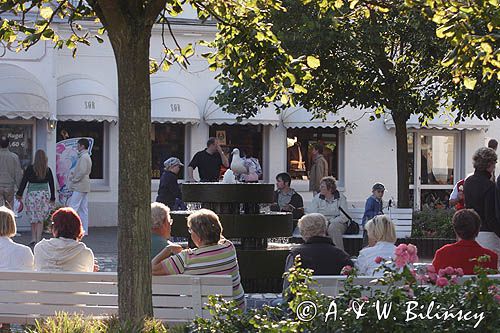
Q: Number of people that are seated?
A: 9